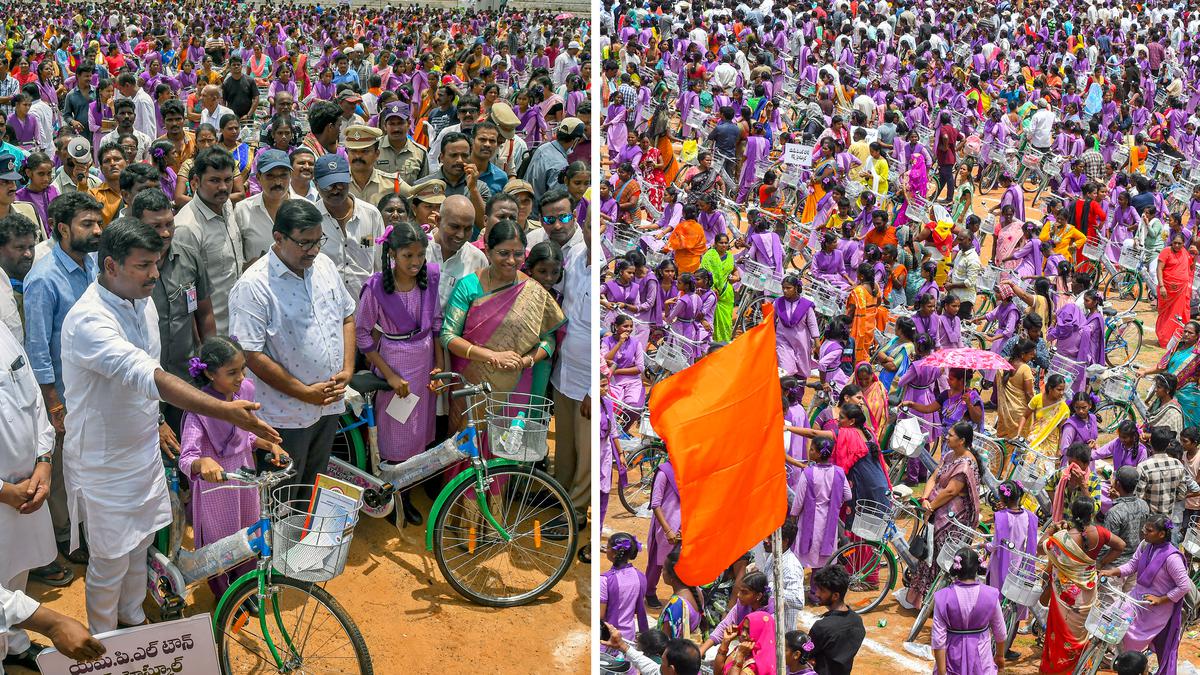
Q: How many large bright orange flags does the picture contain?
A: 1